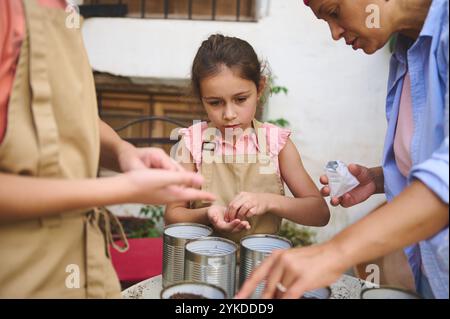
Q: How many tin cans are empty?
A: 3